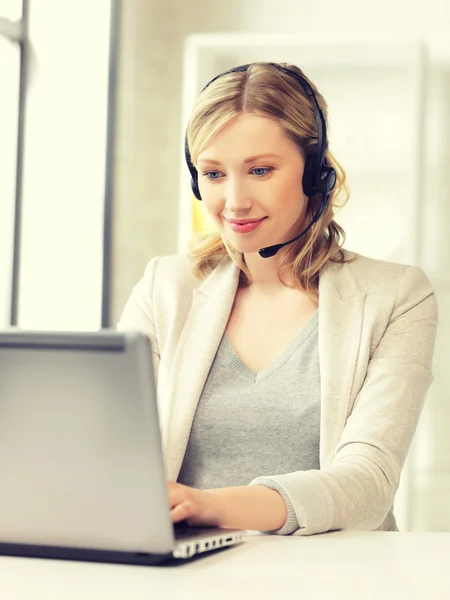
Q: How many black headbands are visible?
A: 1